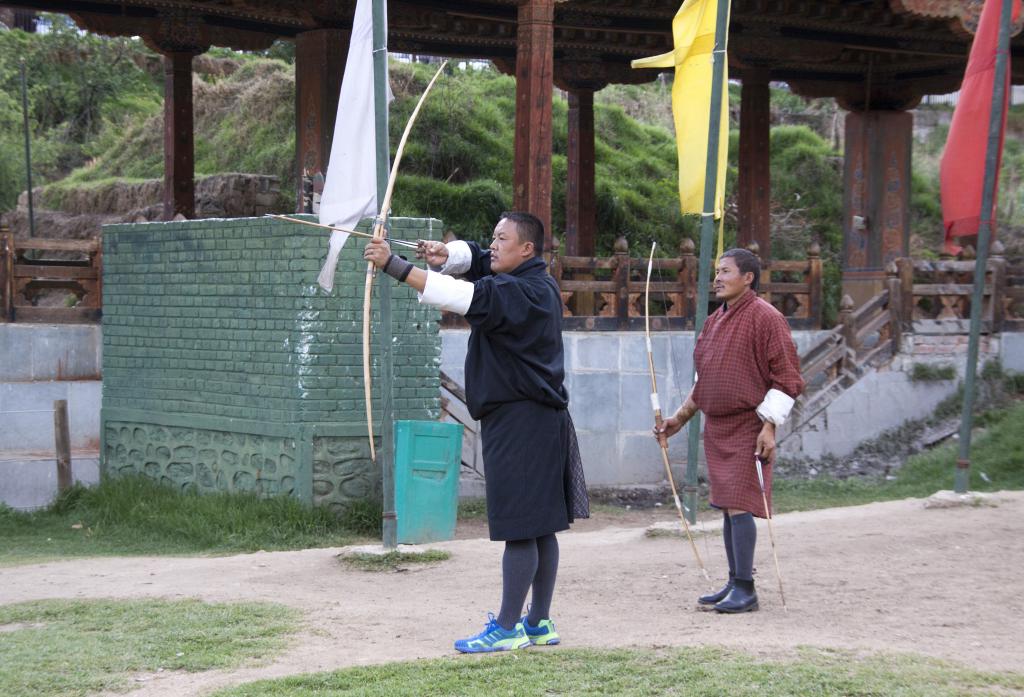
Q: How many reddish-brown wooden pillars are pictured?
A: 6